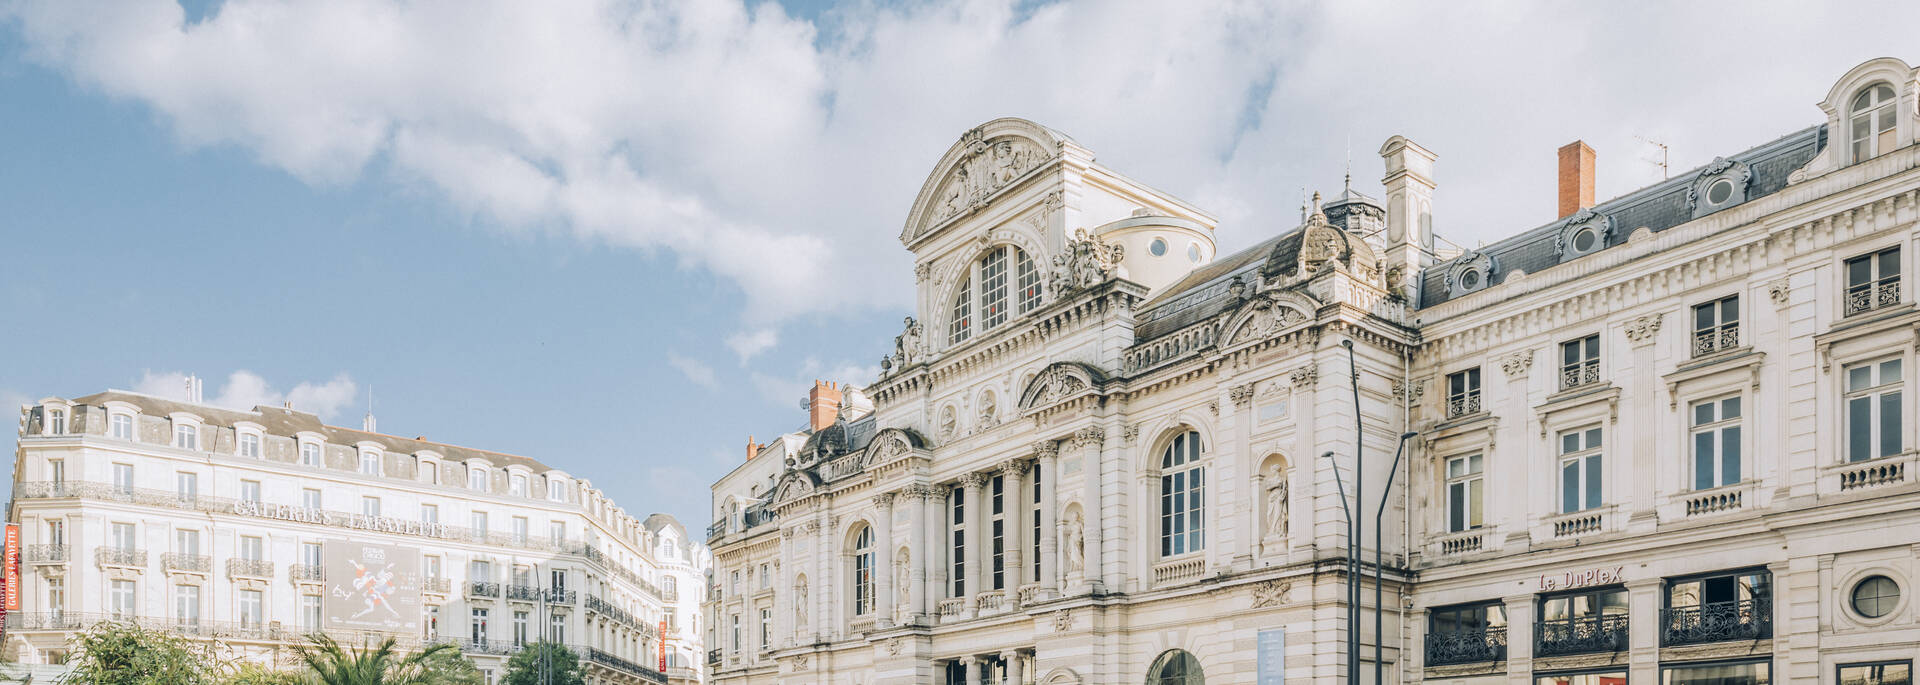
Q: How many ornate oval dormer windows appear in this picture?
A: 3